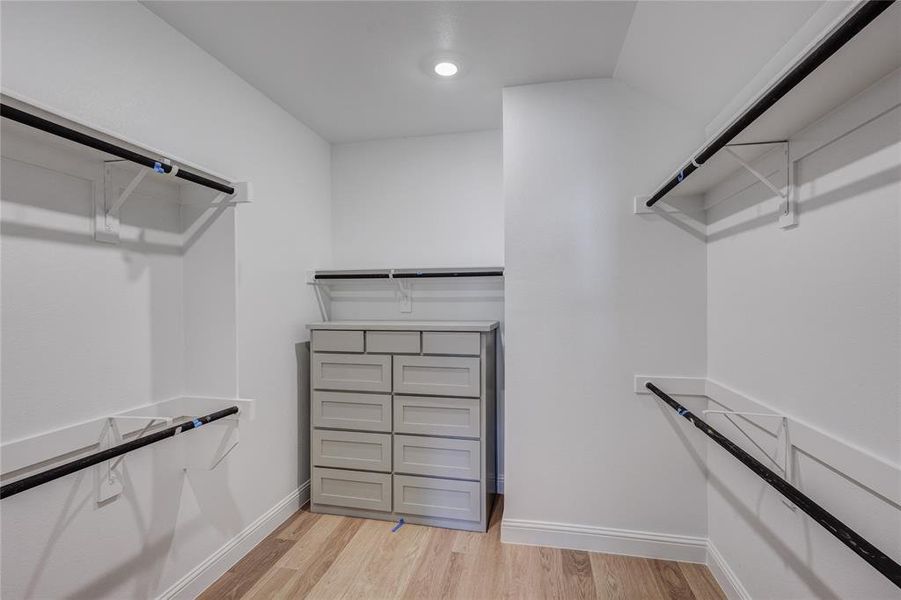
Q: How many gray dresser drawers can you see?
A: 11